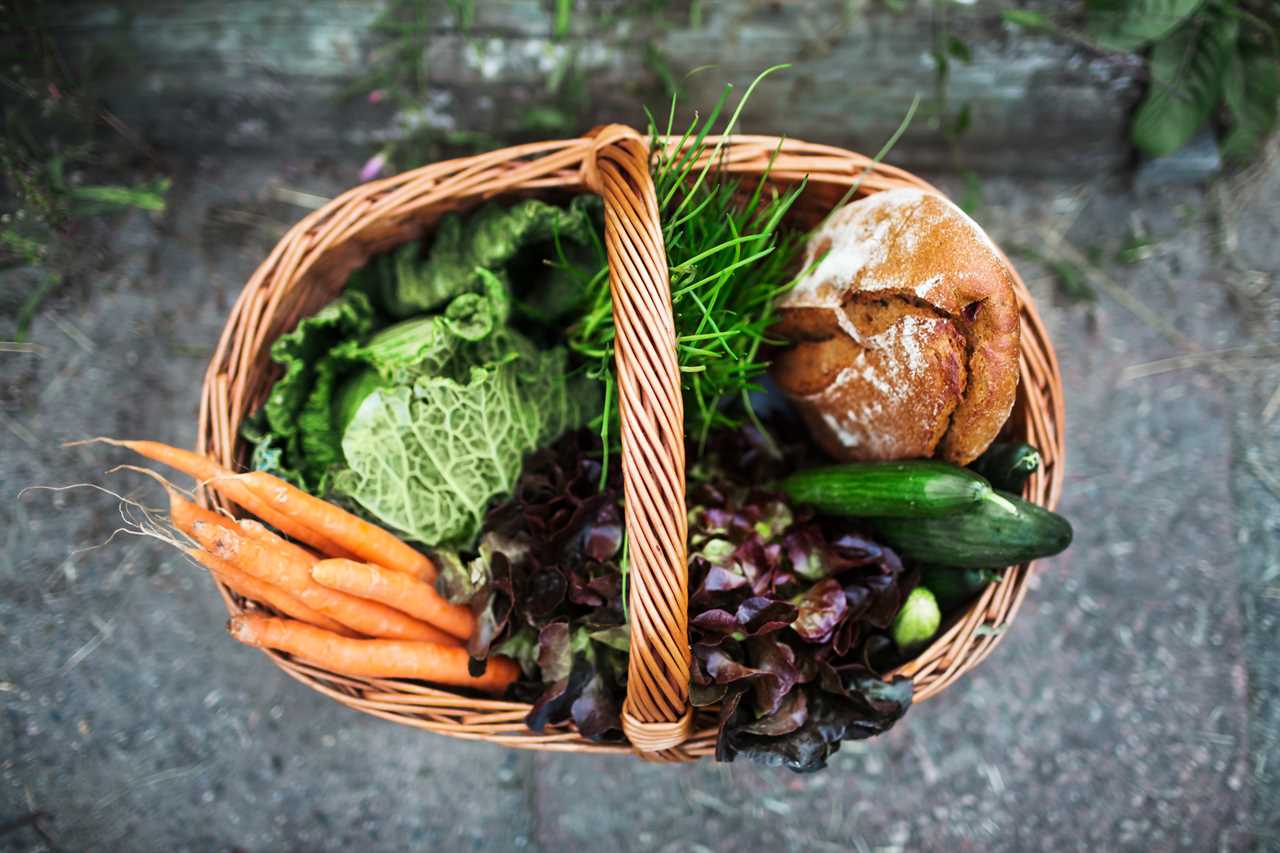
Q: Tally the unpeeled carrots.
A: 7